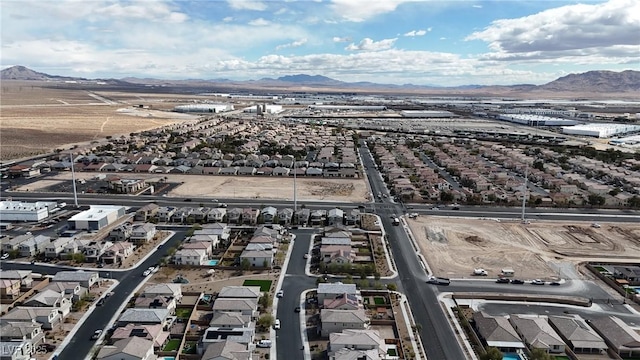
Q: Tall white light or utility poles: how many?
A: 3